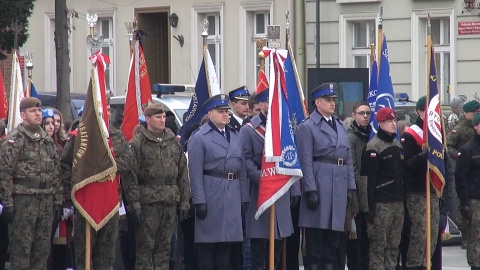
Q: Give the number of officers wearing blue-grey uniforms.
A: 3